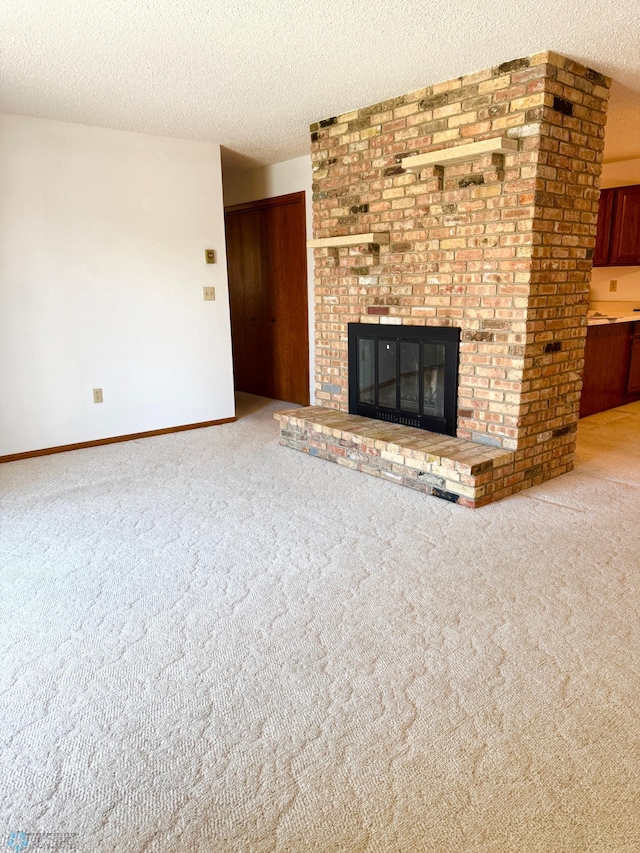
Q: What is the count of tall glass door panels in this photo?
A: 4